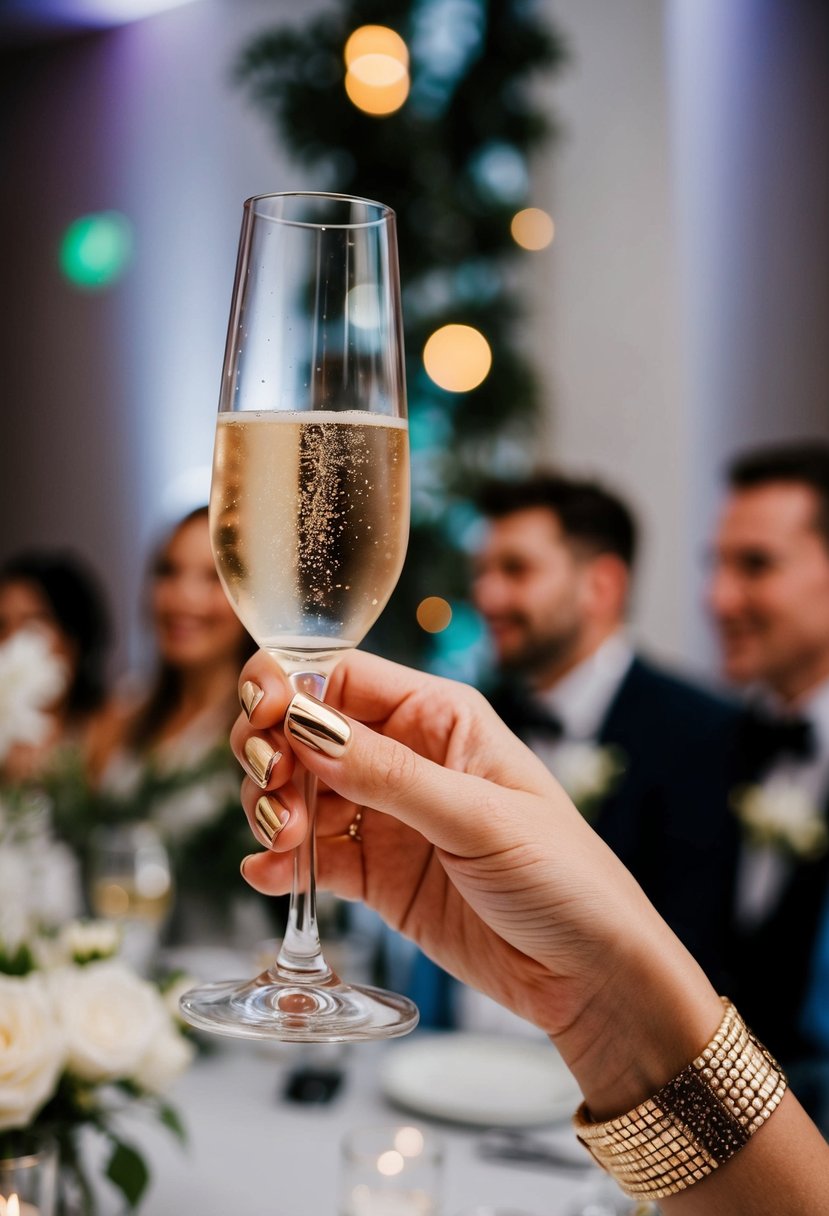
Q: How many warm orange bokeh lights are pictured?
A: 5